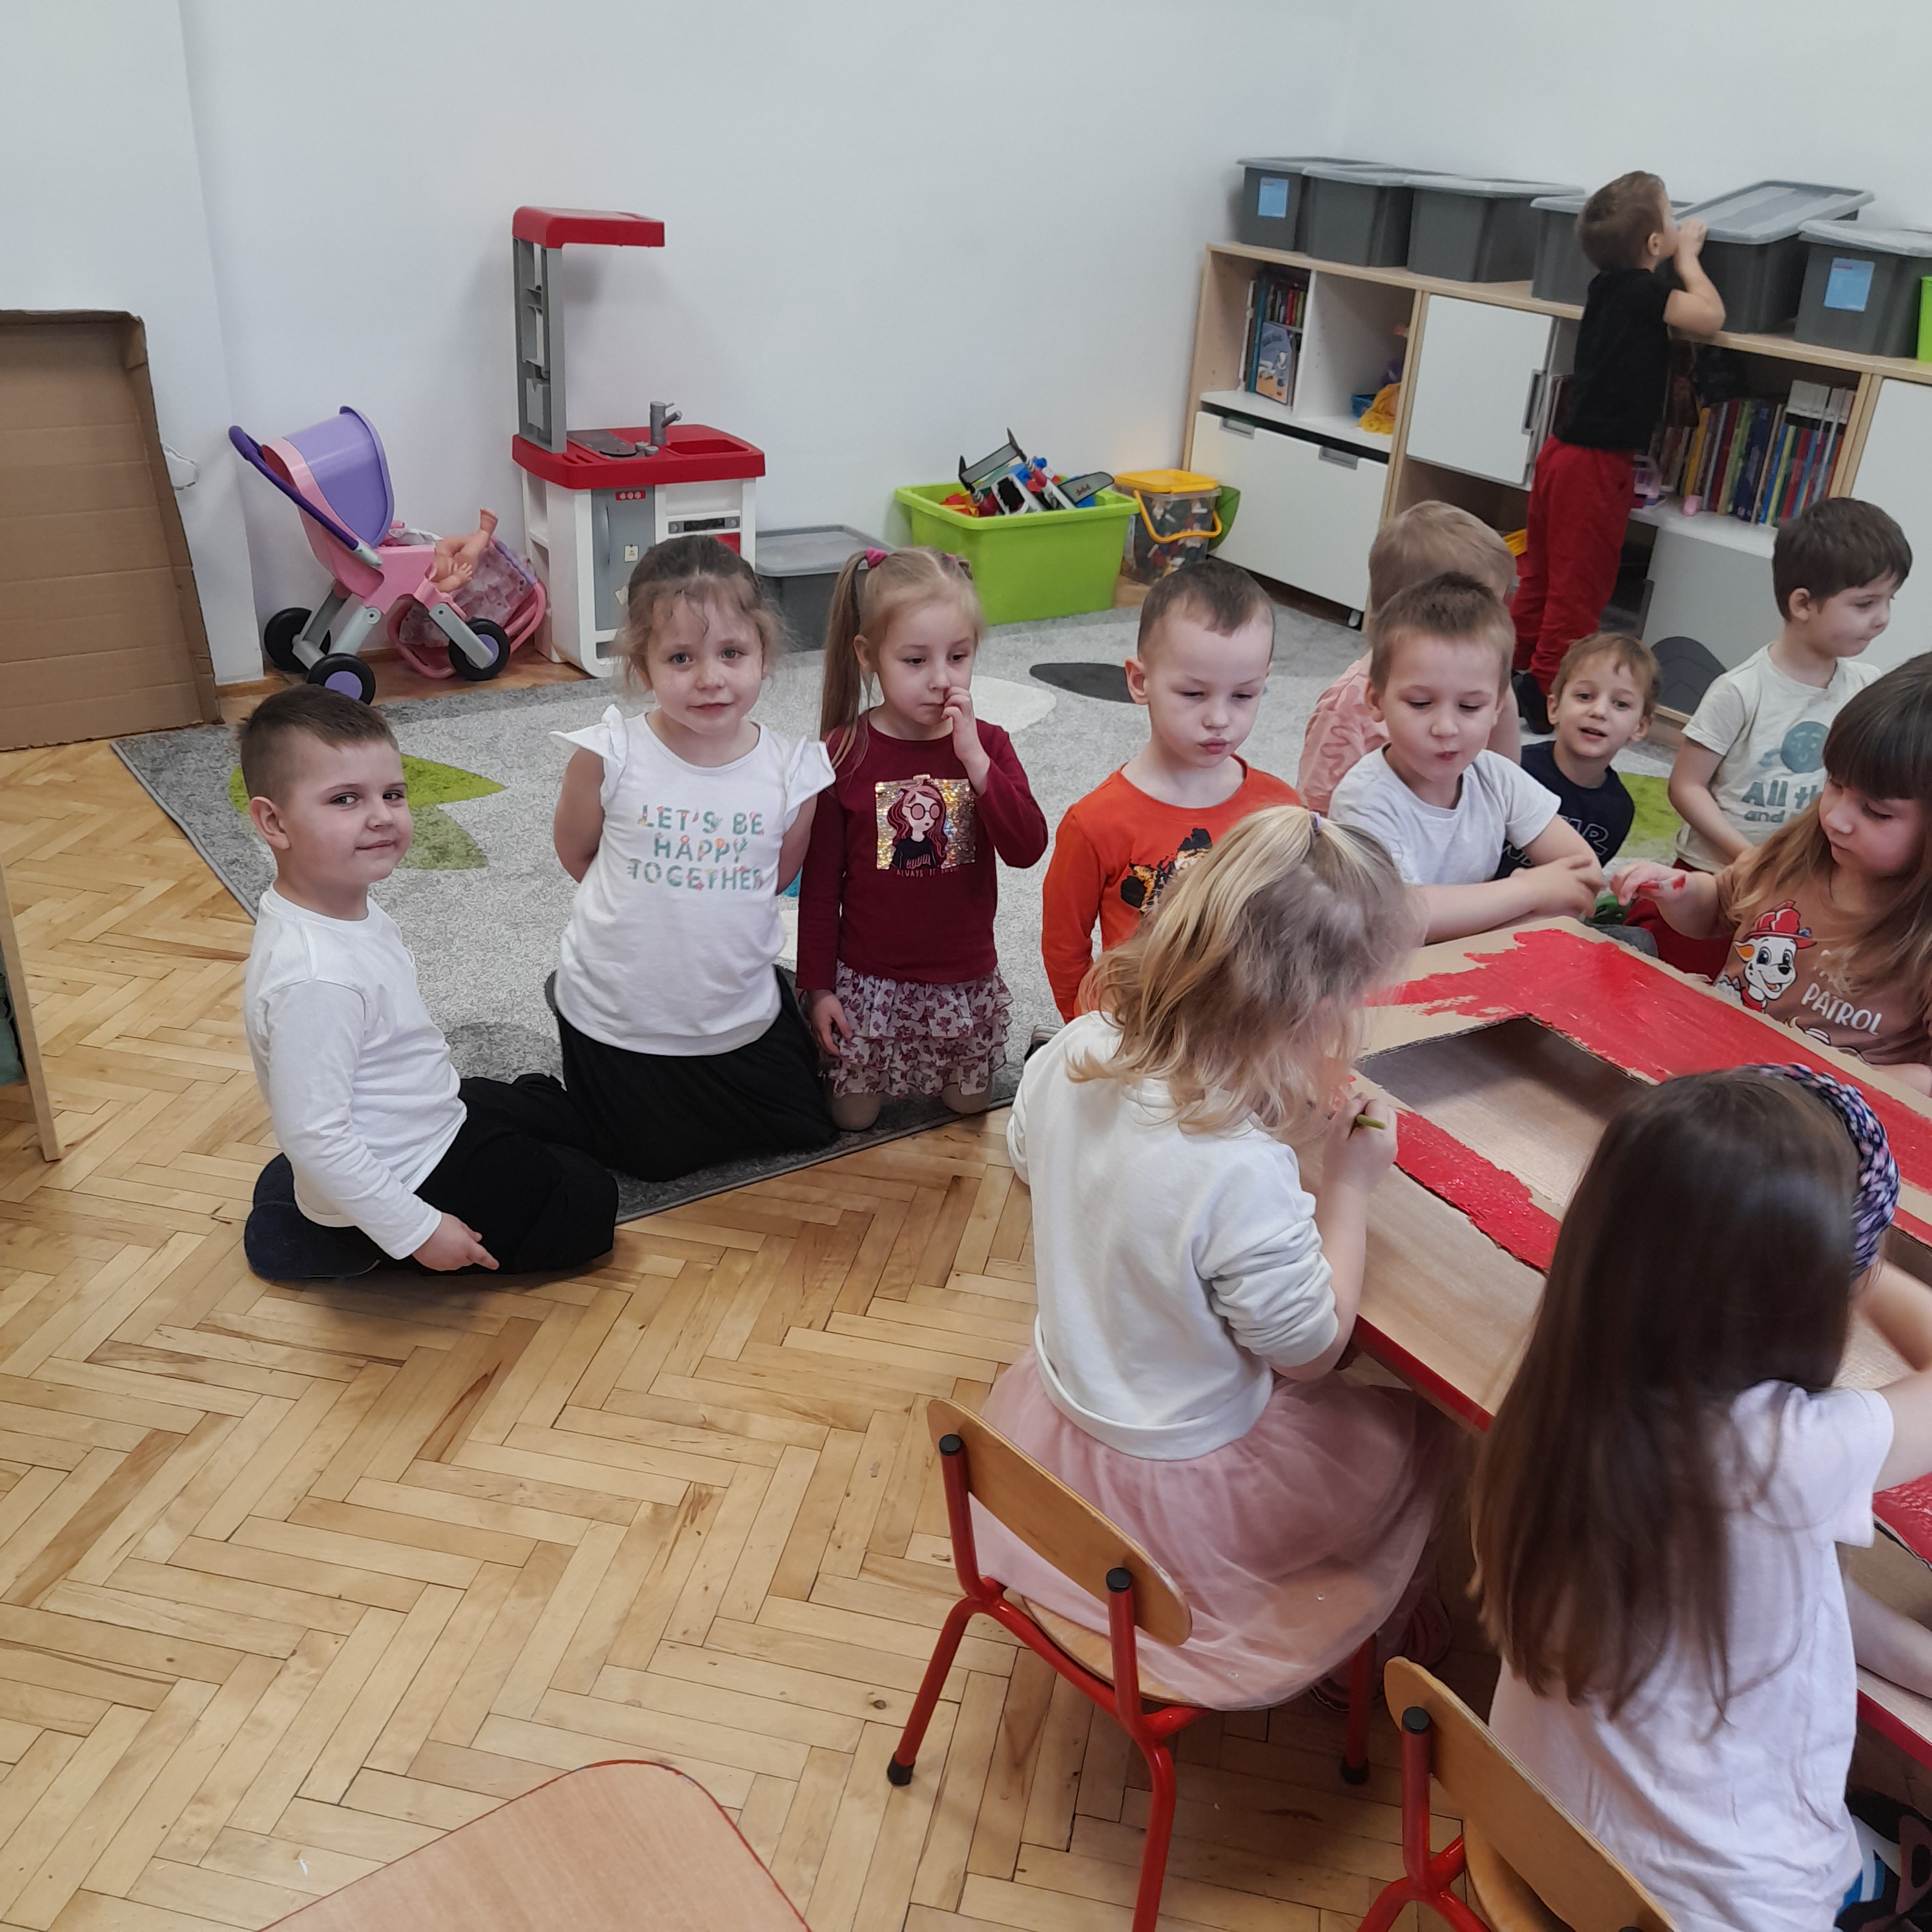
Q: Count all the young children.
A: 12